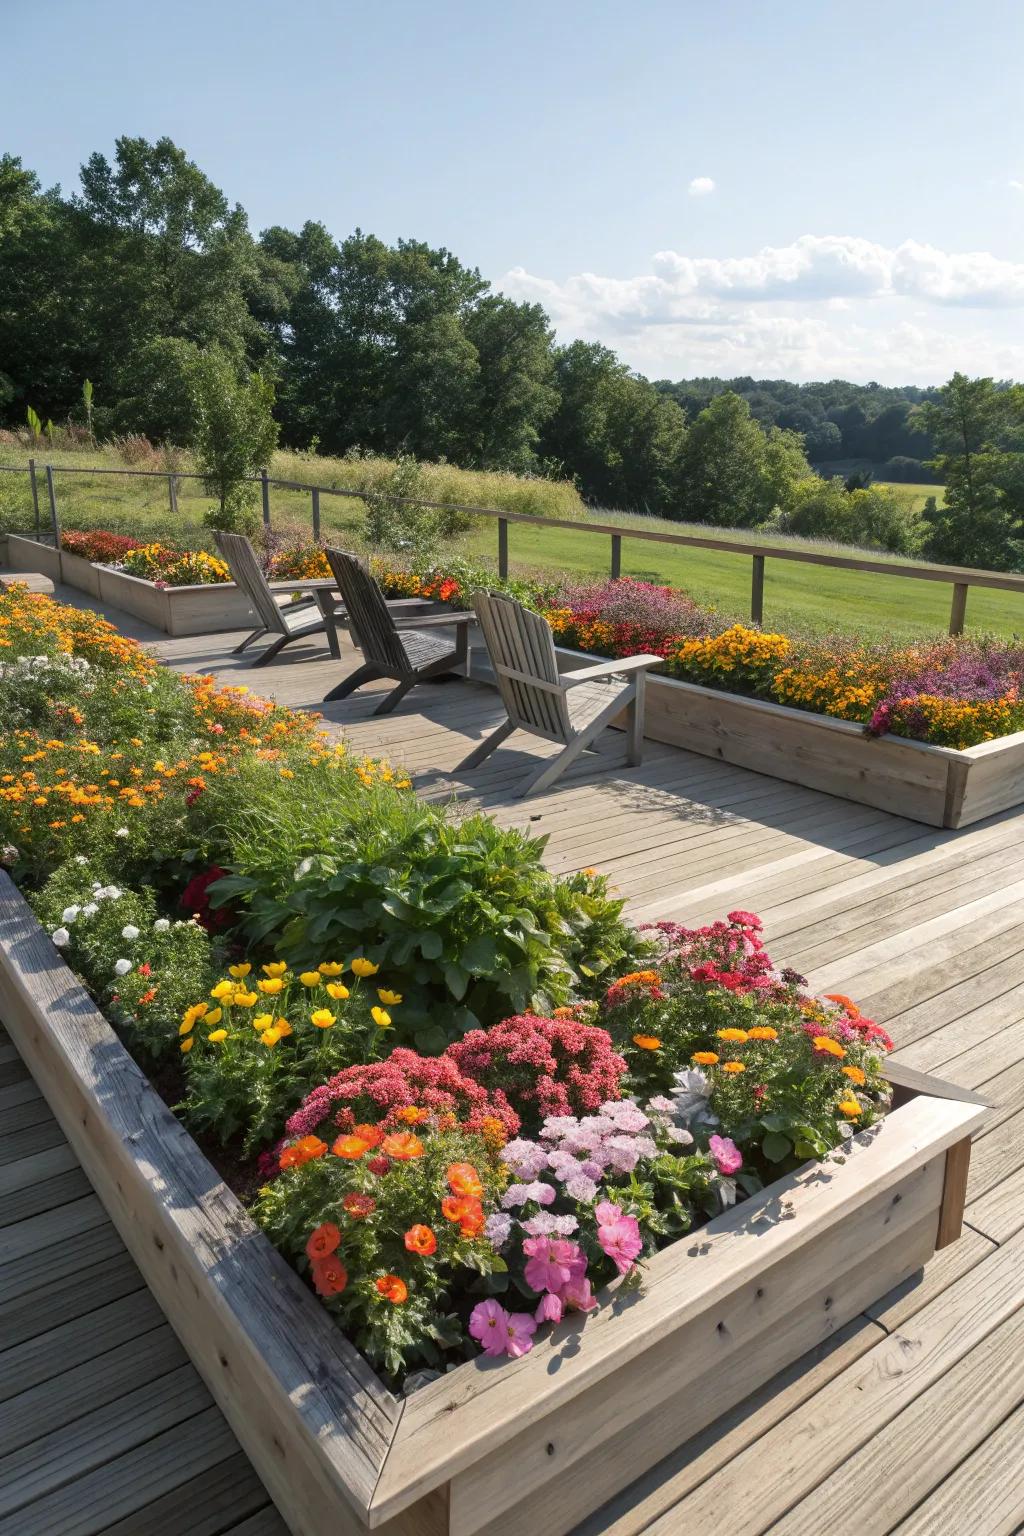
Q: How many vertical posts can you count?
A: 9